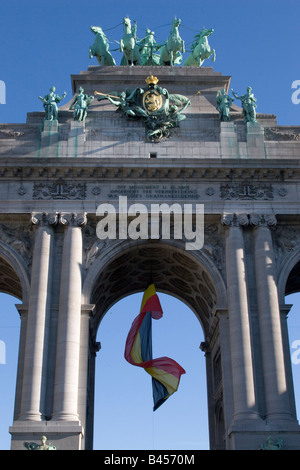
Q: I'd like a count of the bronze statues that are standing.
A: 4